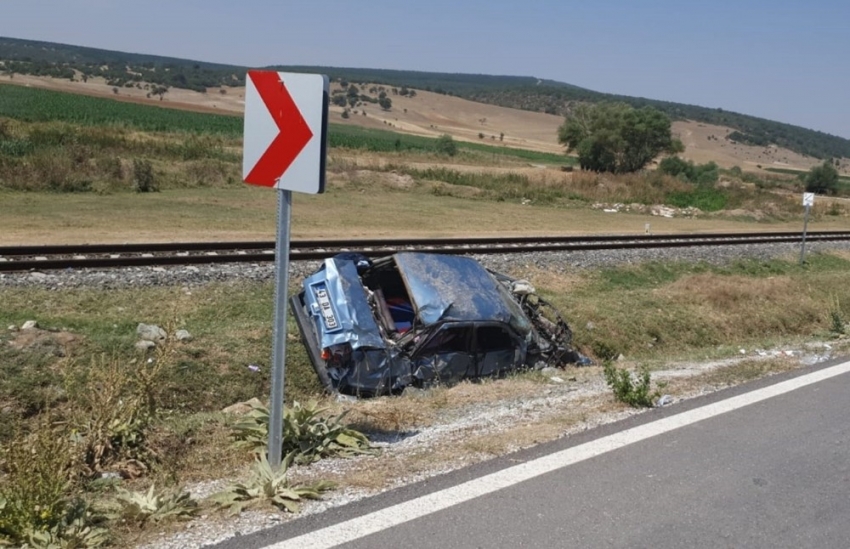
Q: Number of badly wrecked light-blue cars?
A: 1